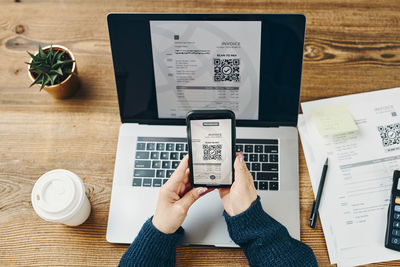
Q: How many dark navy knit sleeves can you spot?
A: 2